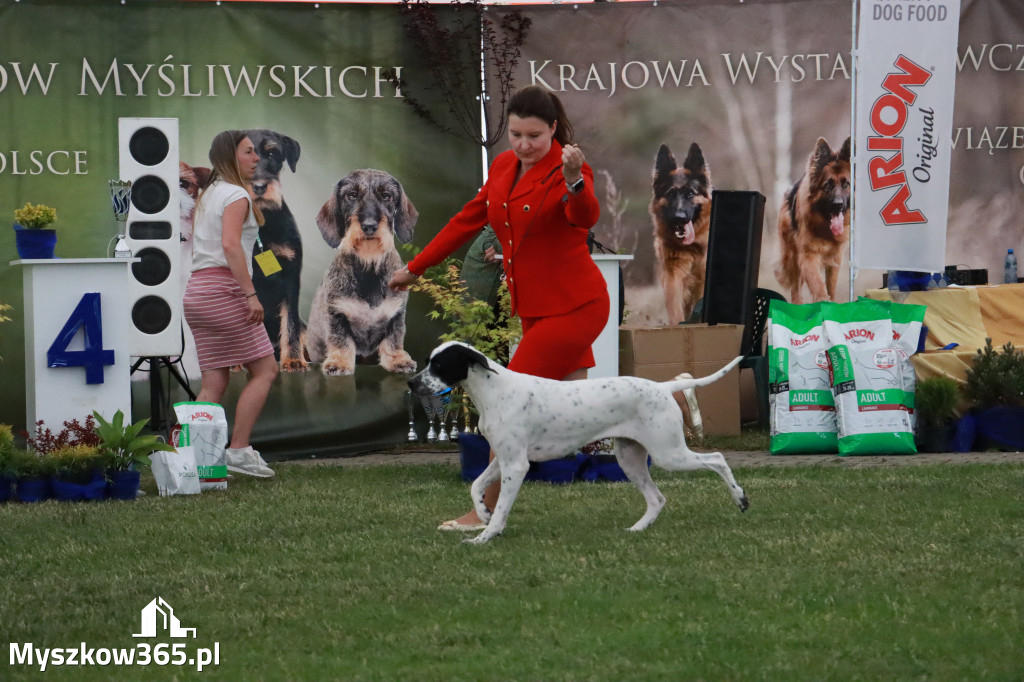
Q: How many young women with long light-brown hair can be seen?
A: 1